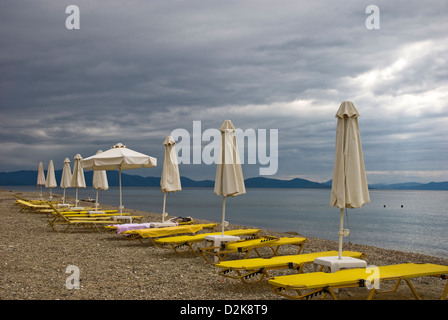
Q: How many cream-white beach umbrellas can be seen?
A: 9